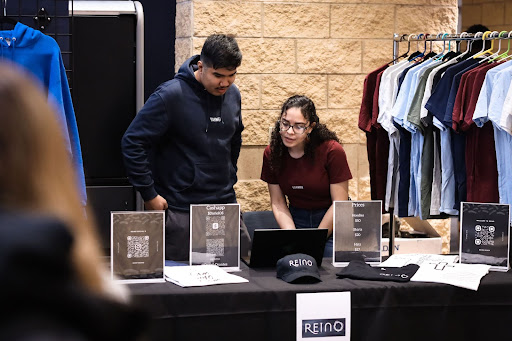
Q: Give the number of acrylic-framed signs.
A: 4